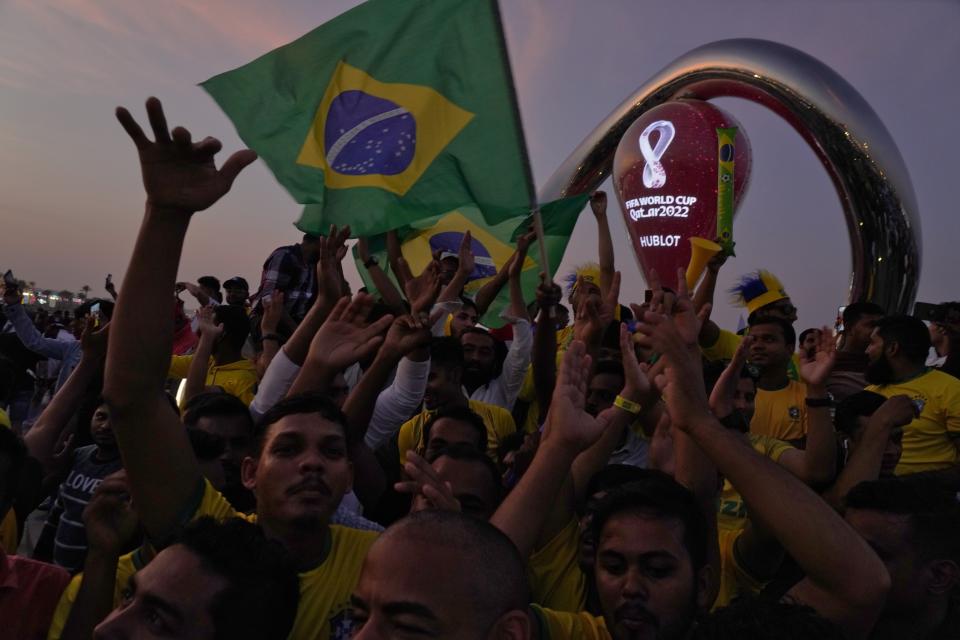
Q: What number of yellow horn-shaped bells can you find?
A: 1